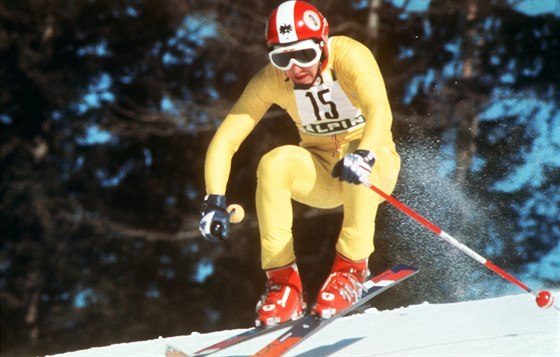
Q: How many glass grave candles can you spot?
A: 0